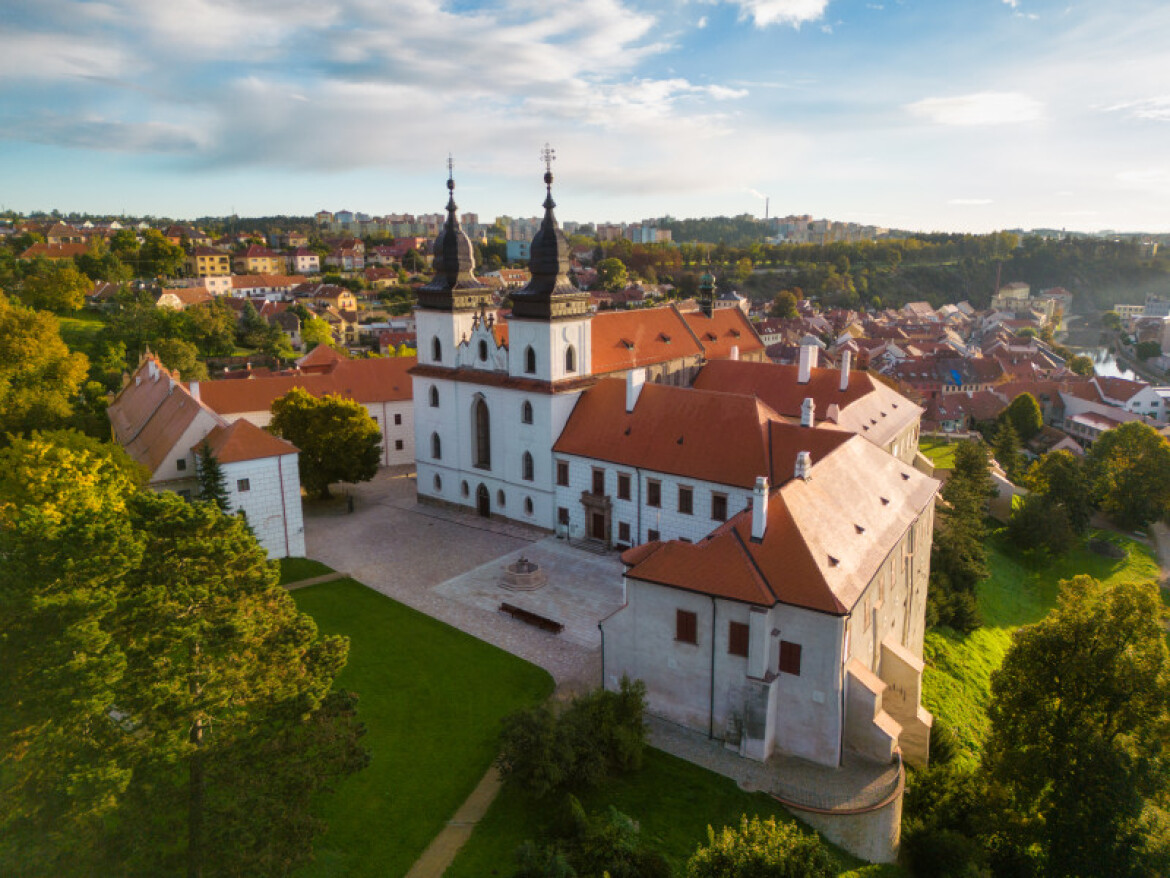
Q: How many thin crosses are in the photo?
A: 2